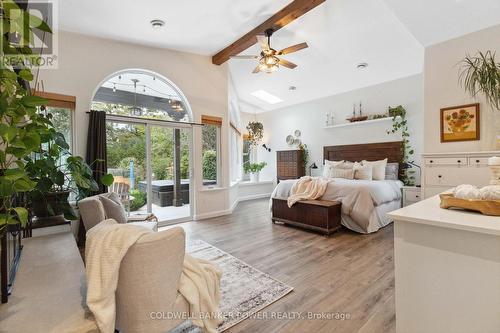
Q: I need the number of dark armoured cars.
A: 0